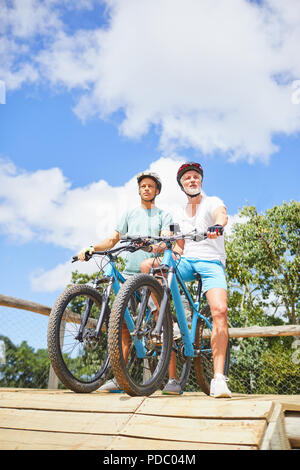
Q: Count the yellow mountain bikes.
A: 0